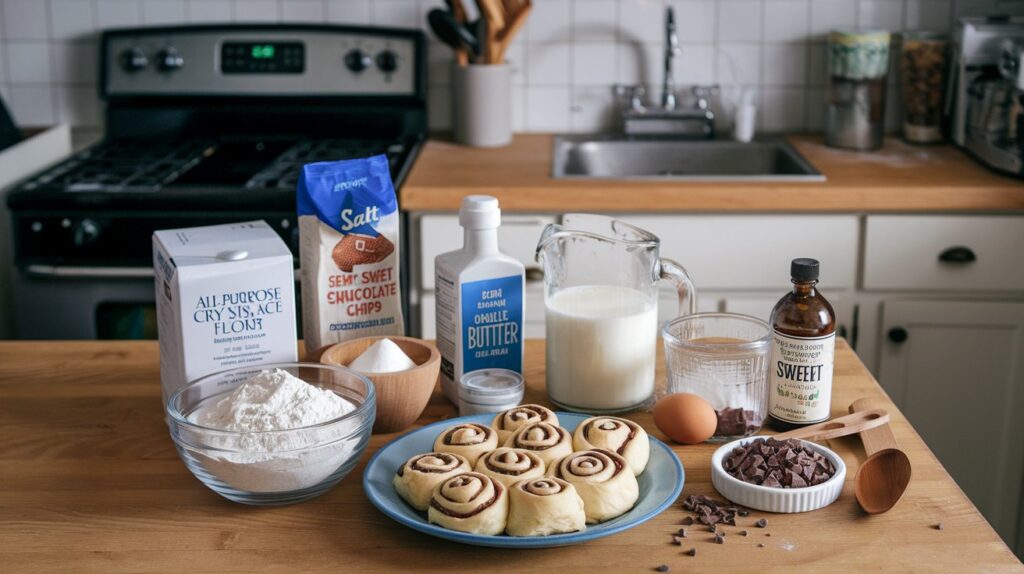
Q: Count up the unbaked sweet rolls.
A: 9